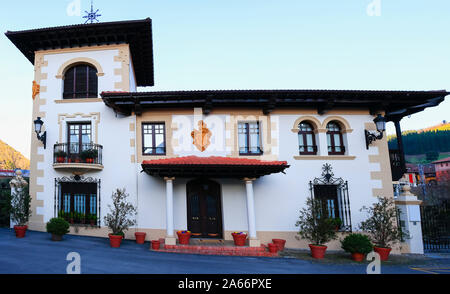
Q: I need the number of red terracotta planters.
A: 11